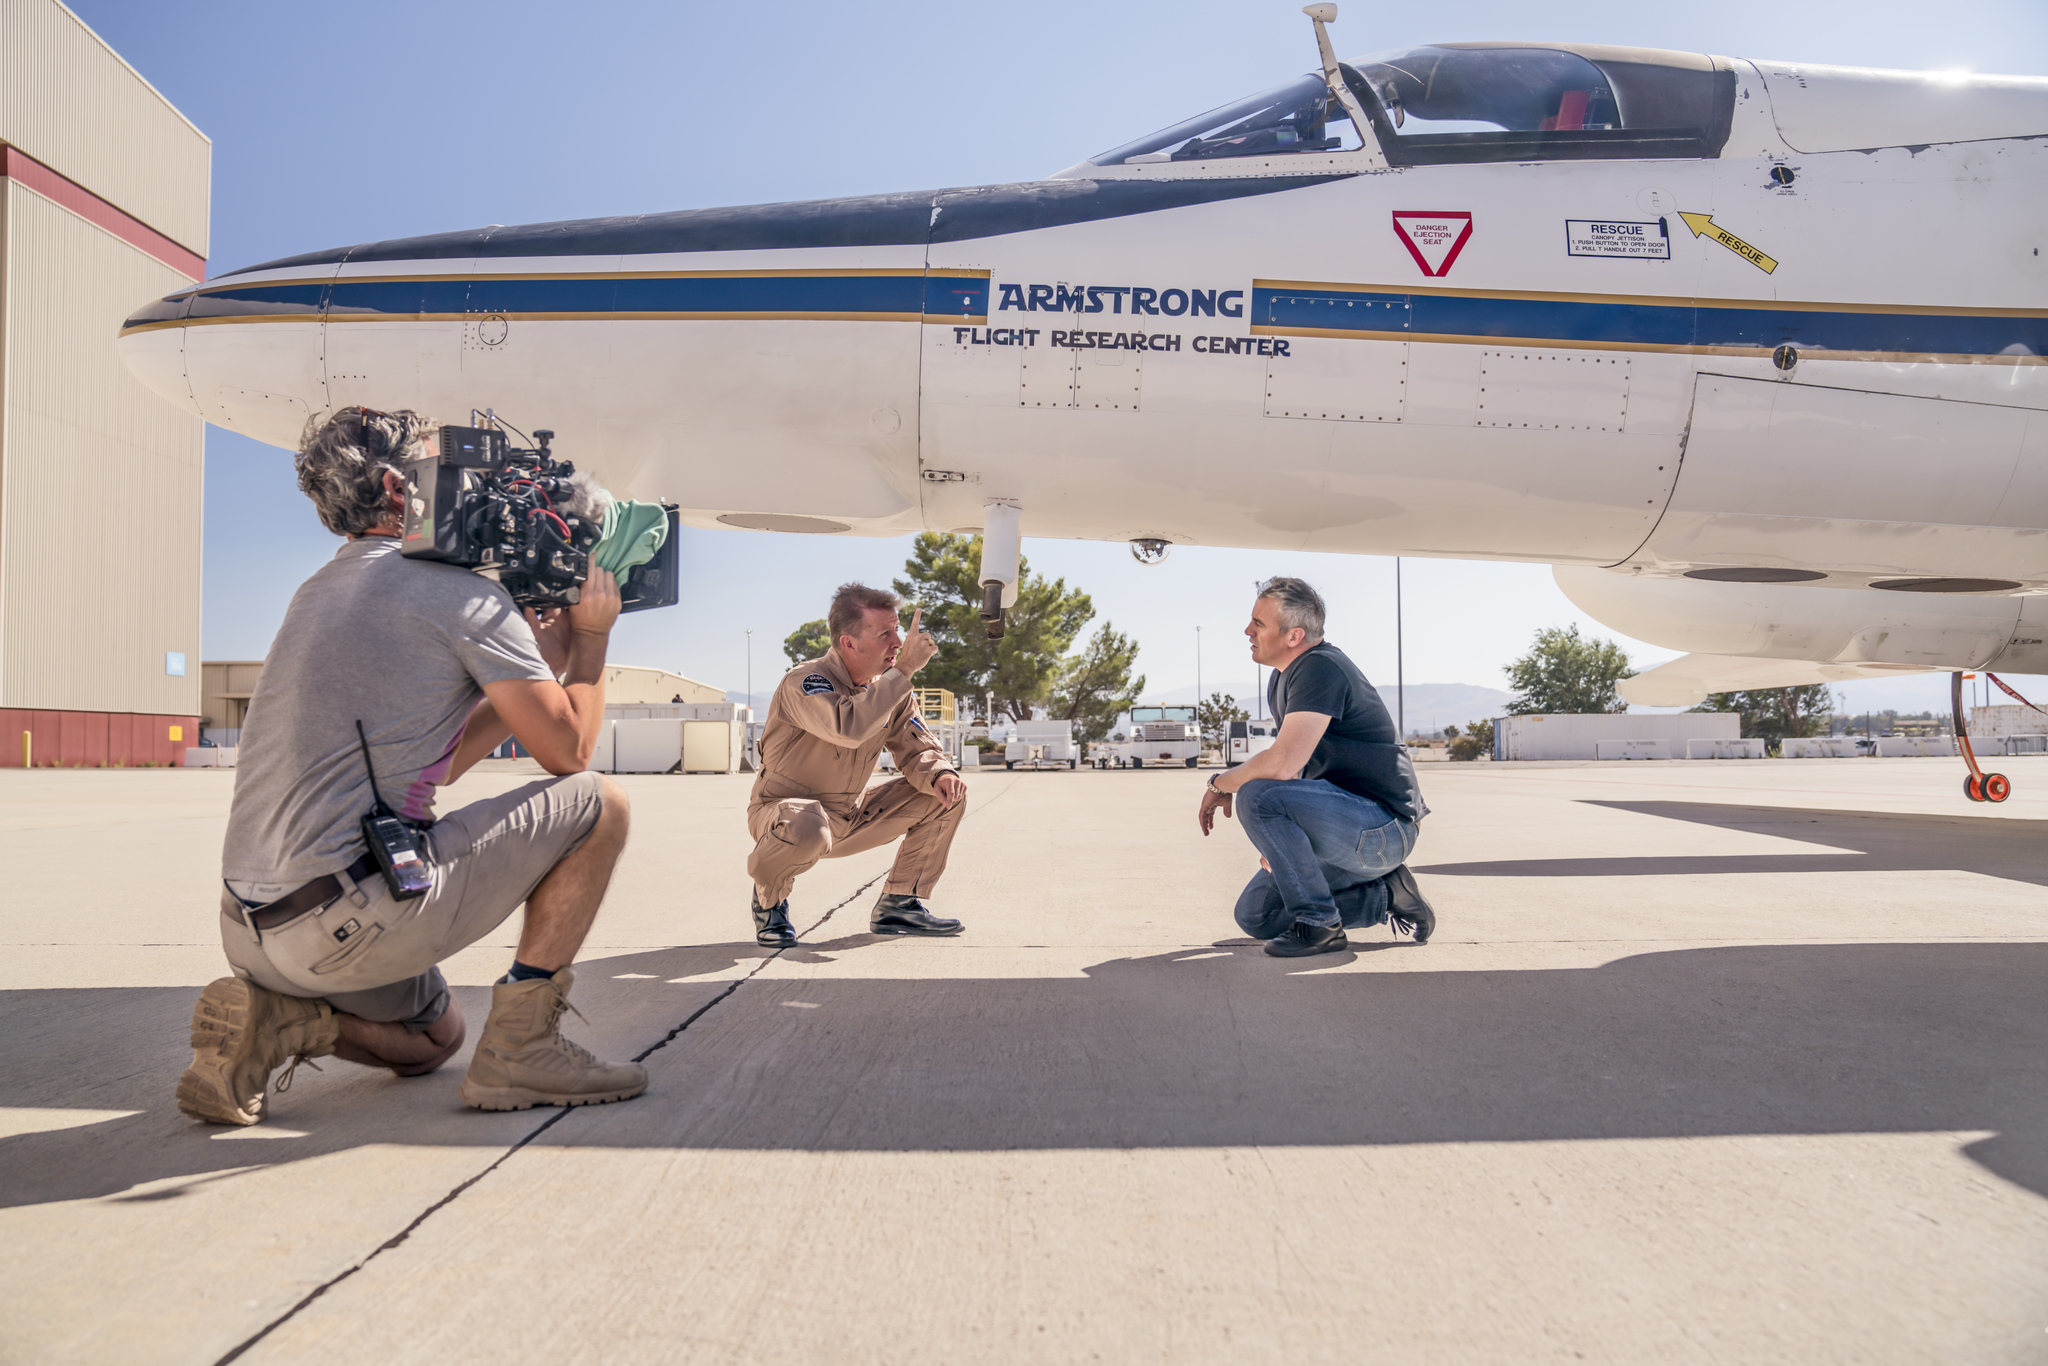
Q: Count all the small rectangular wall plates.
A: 2